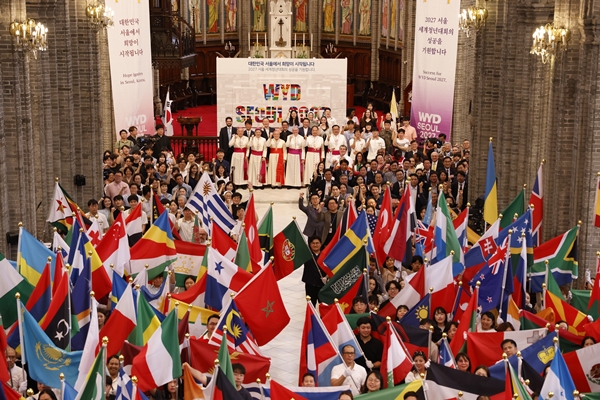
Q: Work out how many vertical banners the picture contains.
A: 2